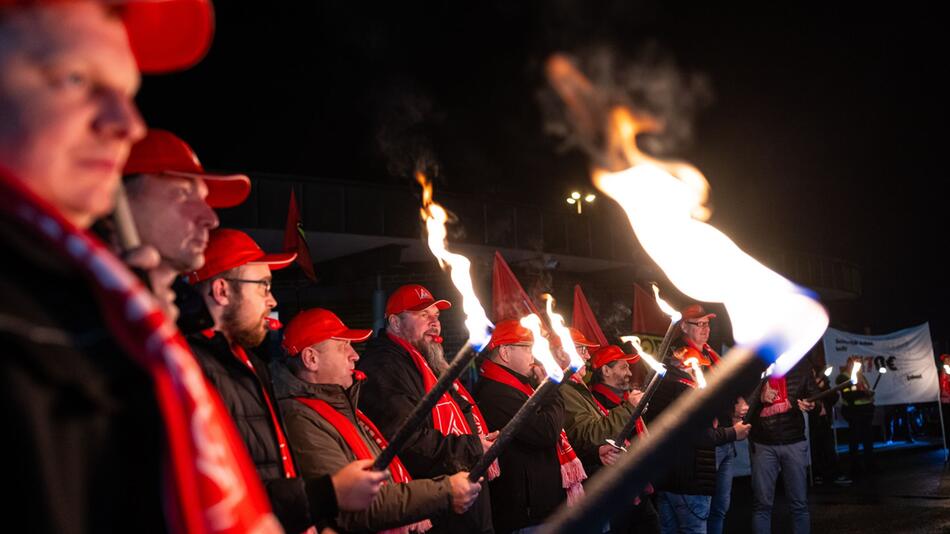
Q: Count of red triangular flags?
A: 4